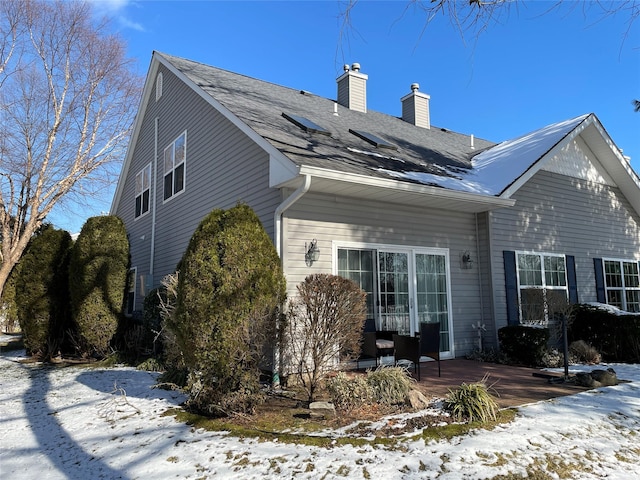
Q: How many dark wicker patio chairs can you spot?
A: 2